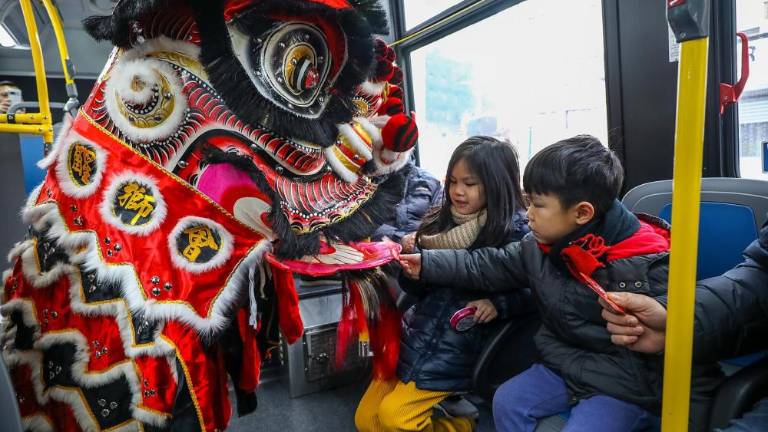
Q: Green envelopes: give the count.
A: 0